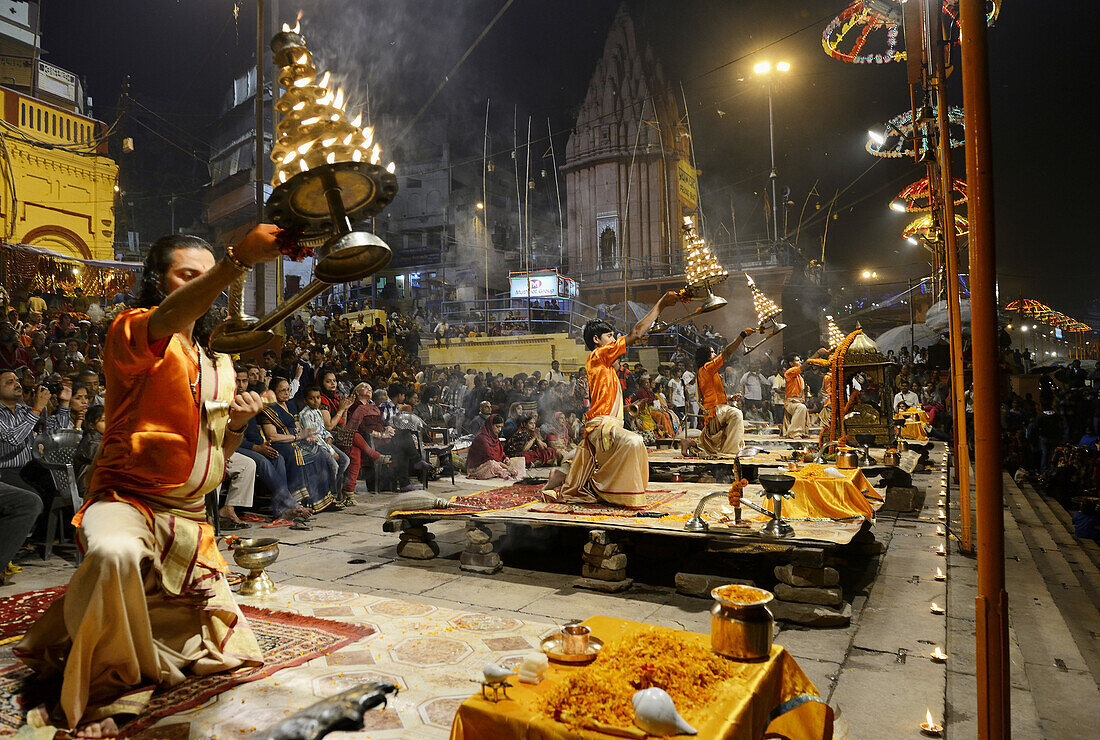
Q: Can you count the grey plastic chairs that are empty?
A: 2